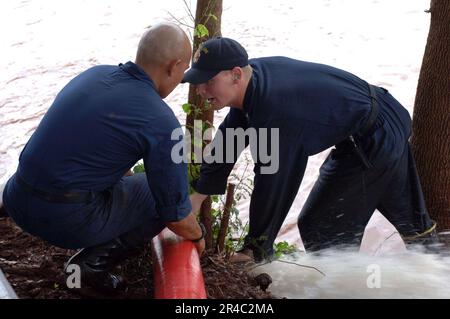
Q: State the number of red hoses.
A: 1